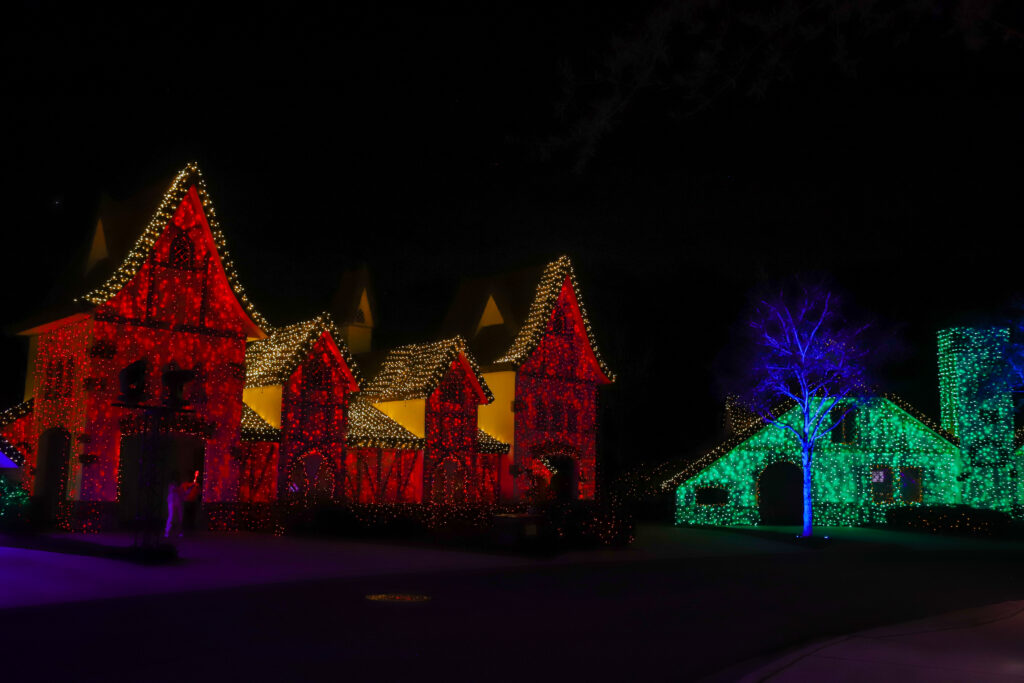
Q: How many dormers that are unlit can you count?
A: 3